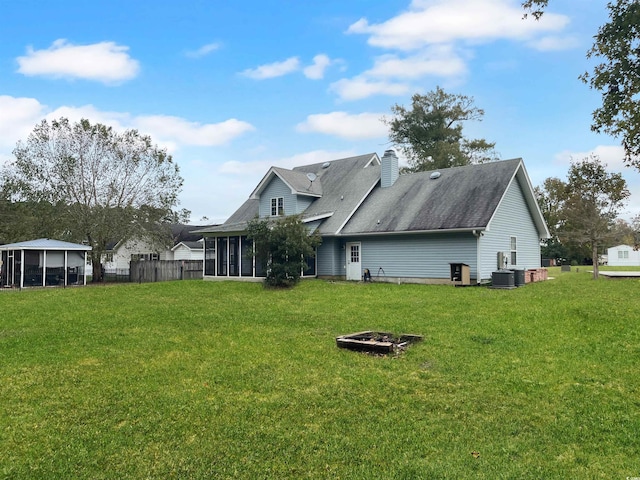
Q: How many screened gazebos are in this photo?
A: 1